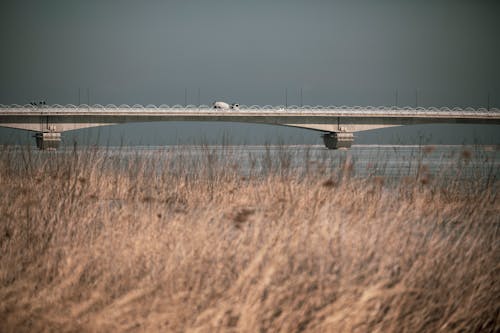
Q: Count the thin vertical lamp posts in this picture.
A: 9